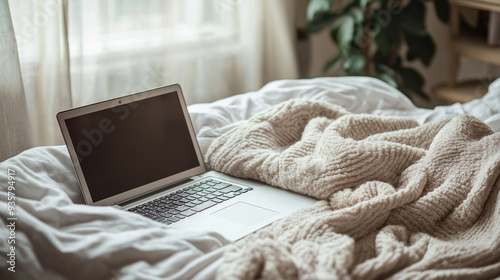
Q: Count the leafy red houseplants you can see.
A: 0